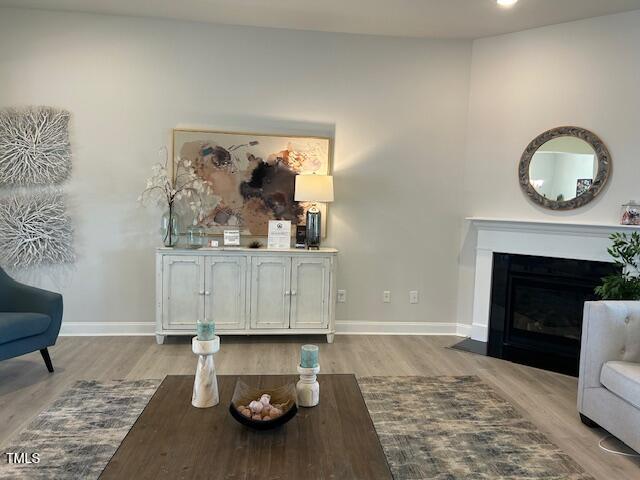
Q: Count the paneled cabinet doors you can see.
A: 4